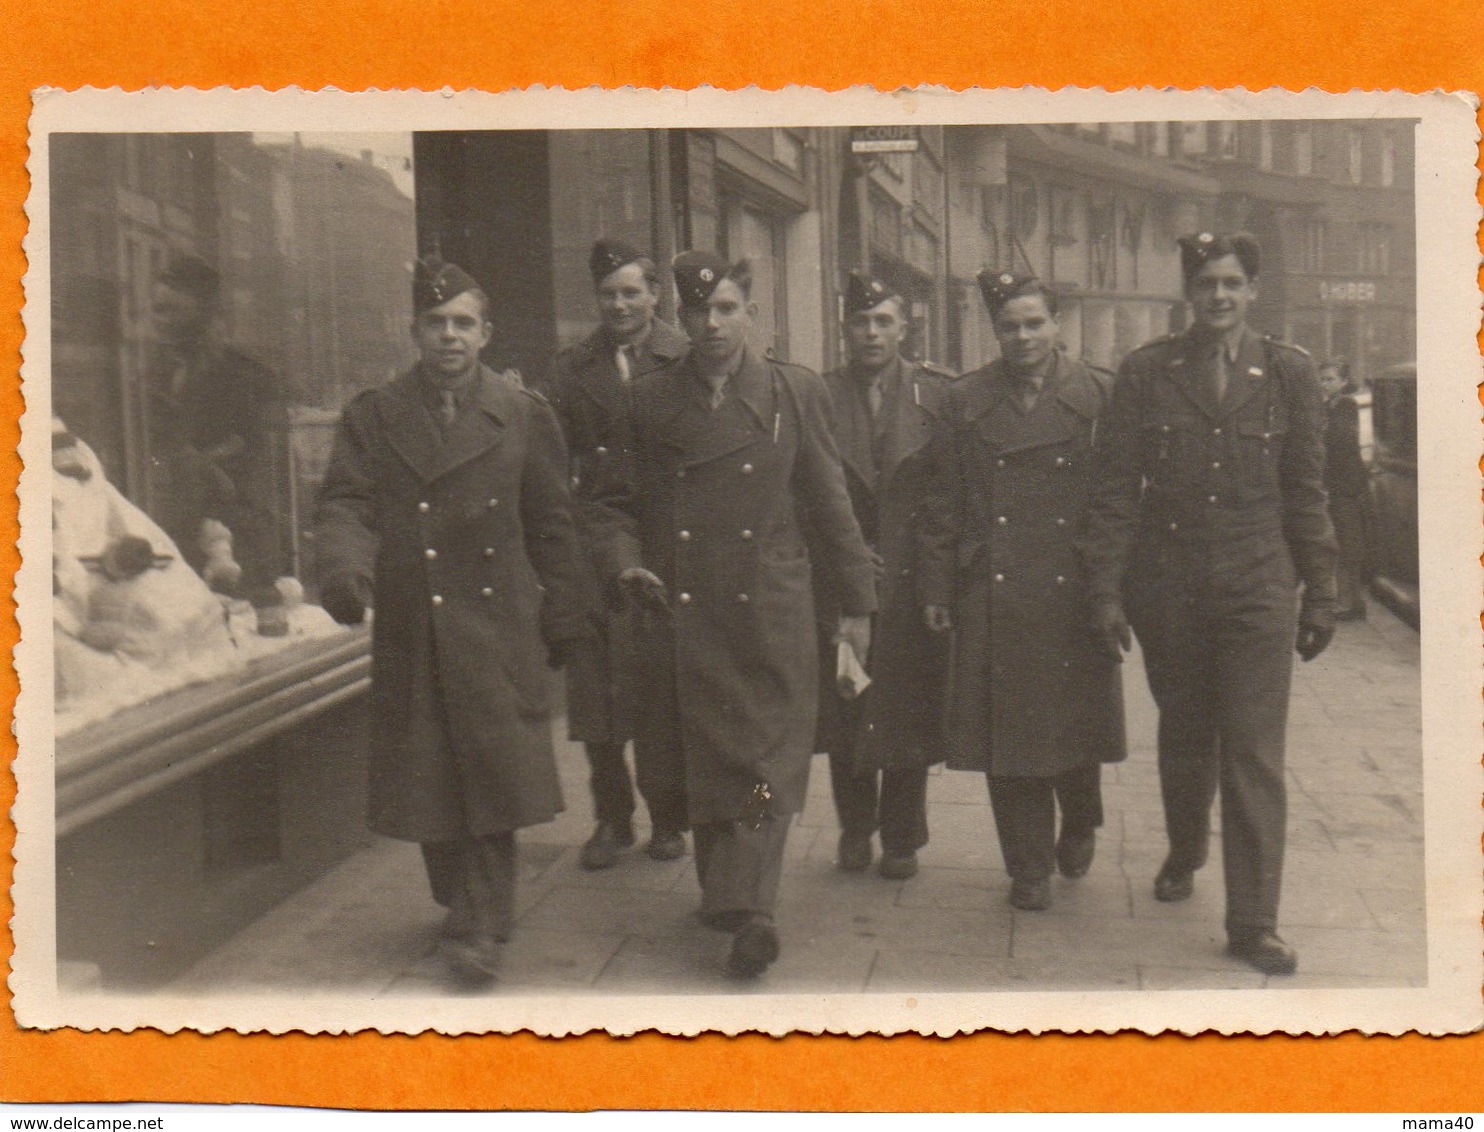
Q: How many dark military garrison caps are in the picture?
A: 6